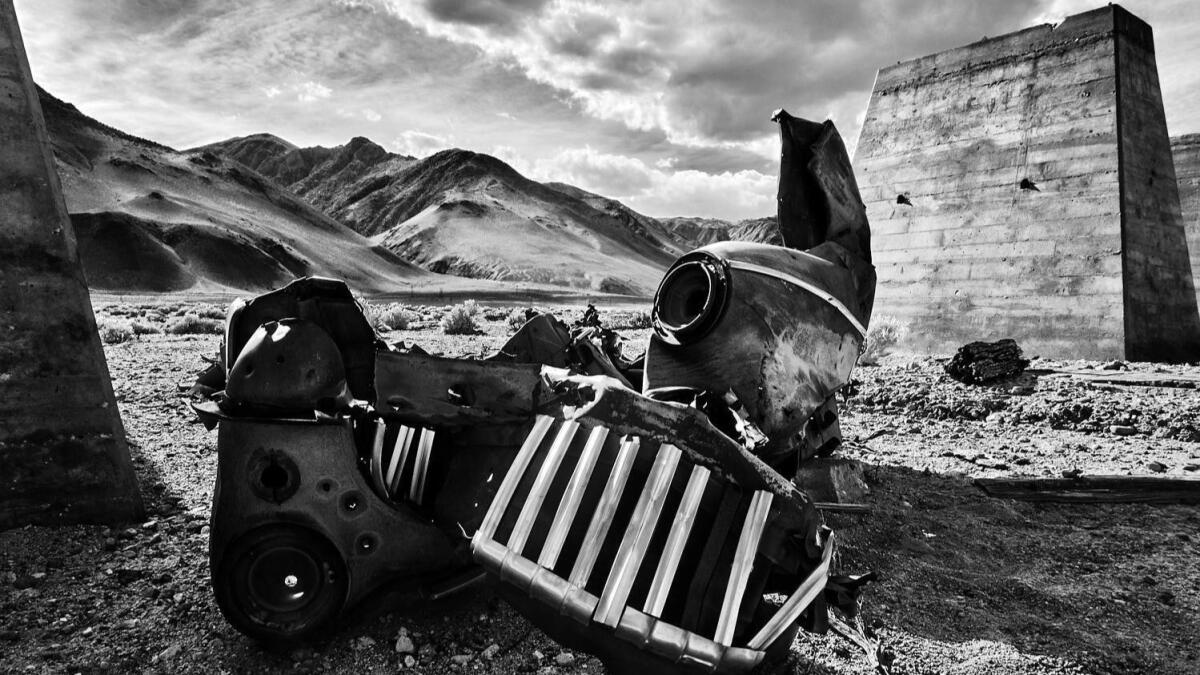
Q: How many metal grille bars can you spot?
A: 11